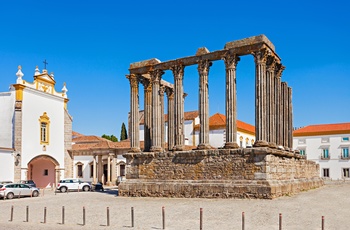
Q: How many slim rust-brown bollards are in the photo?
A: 12